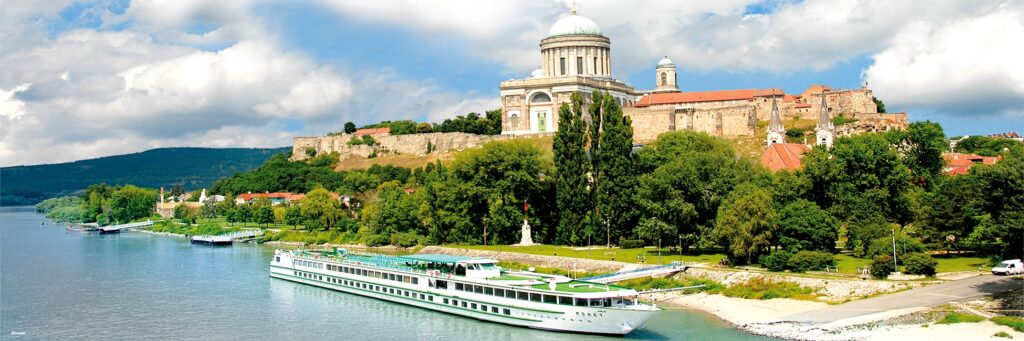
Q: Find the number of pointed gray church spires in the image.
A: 2